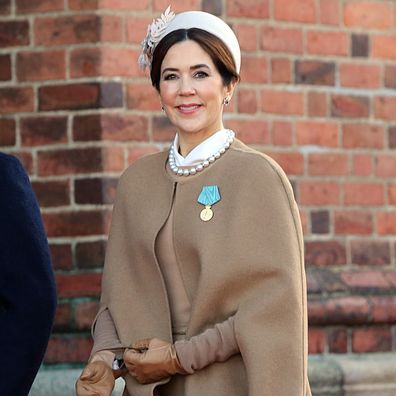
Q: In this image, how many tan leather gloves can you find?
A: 2